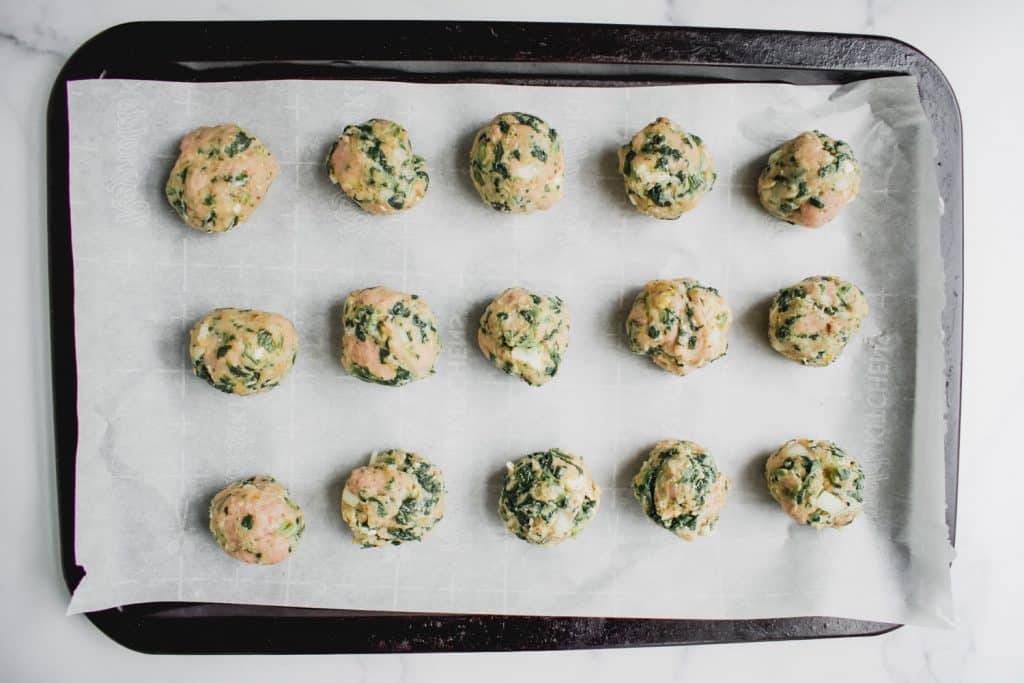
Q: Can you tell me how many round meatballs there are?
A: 15